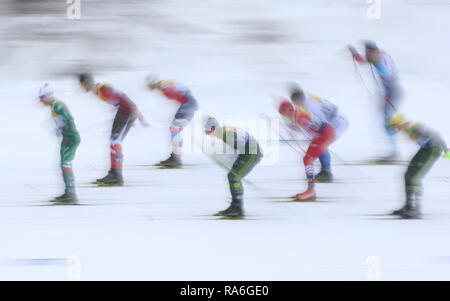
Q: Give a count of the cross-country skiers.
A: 8